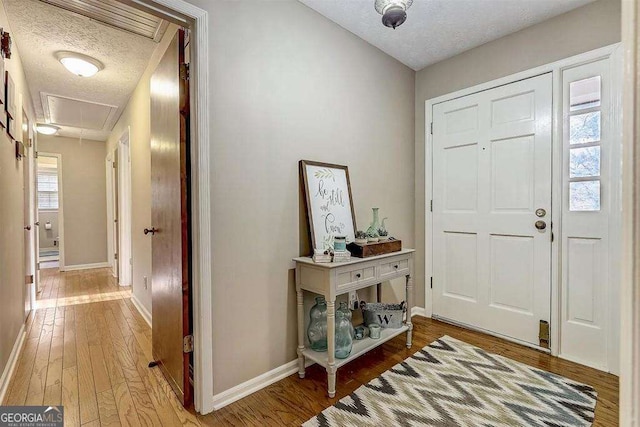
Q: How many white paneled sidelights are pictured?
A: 1